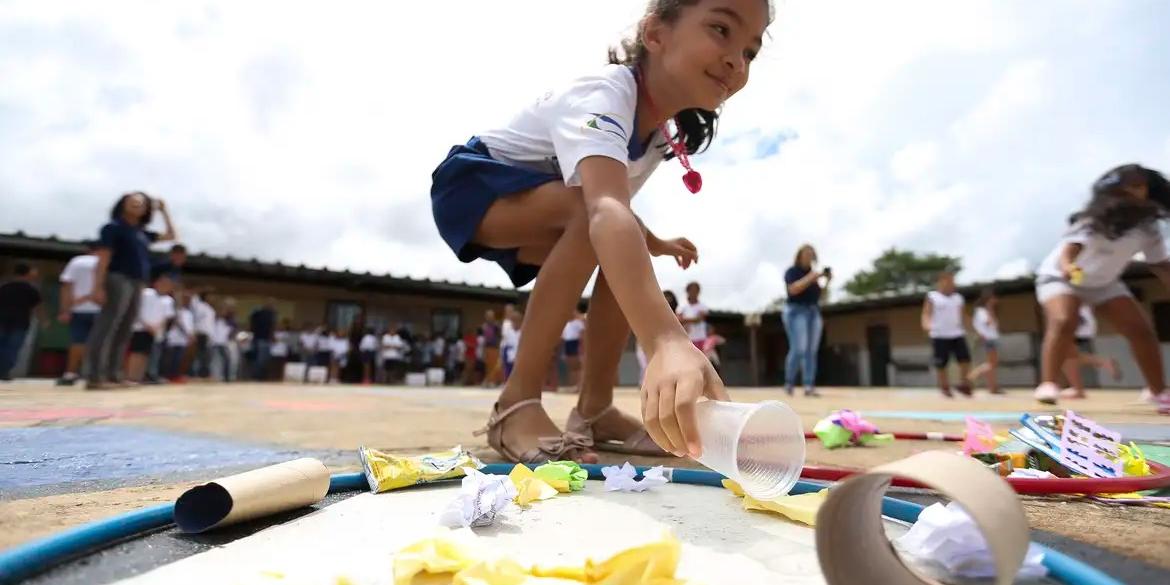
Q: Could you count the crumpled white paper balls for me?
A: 3